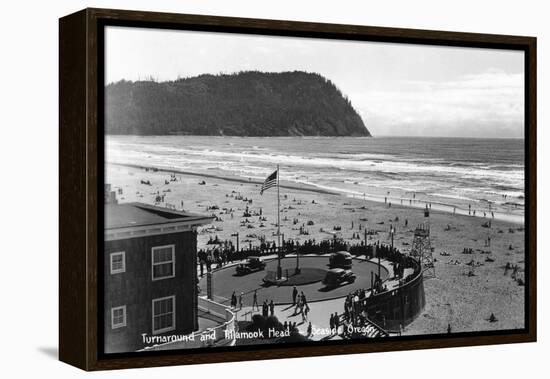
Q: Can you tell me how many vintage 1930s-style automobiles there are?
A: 3